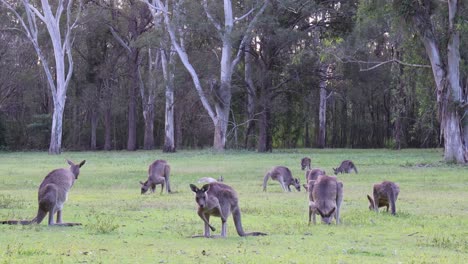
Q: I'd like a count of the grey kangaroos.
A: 9